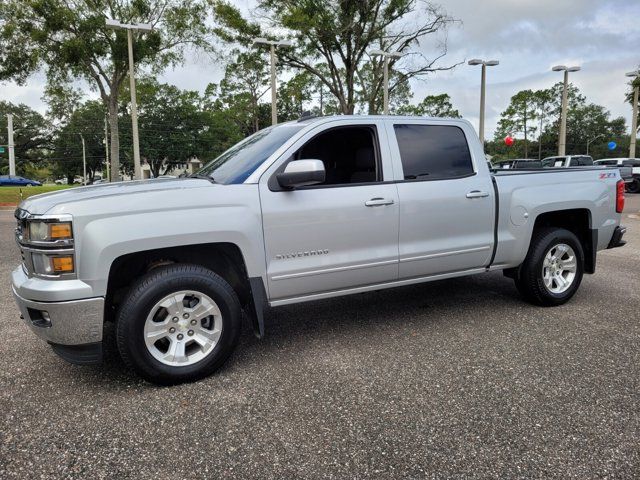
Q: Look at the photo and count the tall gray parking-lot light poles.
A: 6